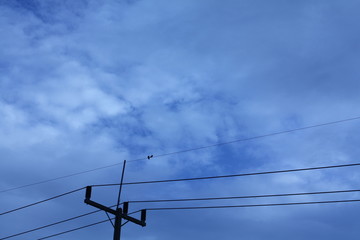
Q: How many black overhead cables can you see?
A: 4